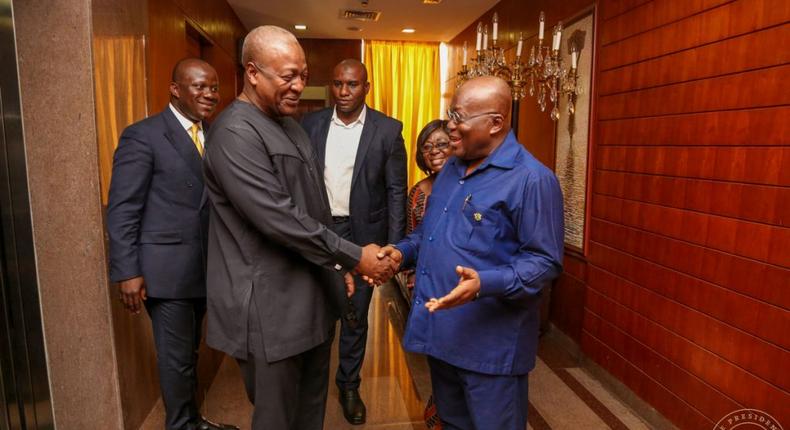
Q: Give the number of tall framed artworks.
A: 1